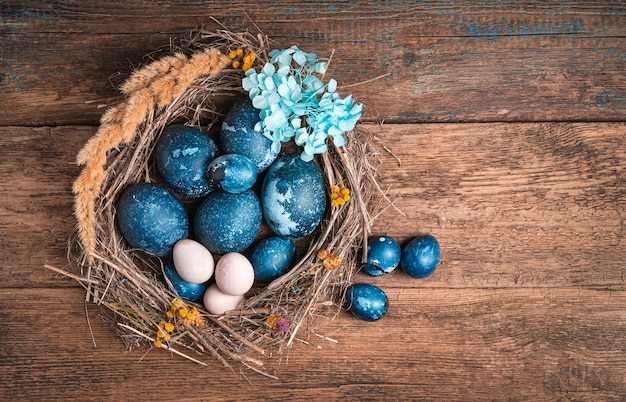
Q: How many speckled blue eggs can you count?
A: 11